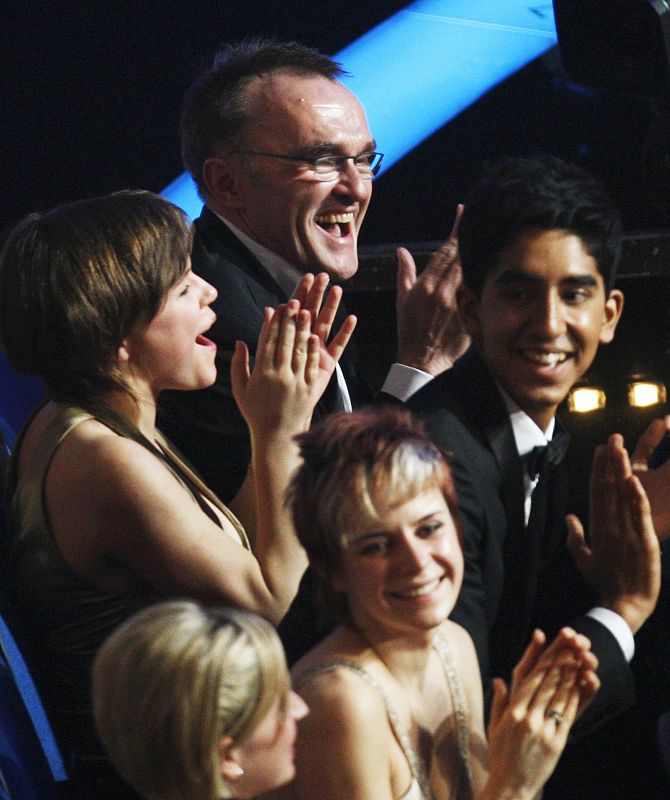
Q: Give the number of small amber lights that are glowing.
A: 2